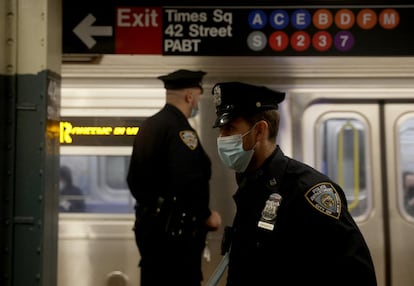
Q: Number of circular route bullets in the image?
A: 12